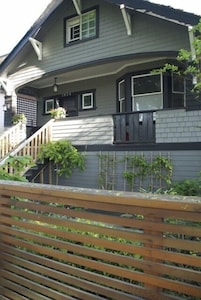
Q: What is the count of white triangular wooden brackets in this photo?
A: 5